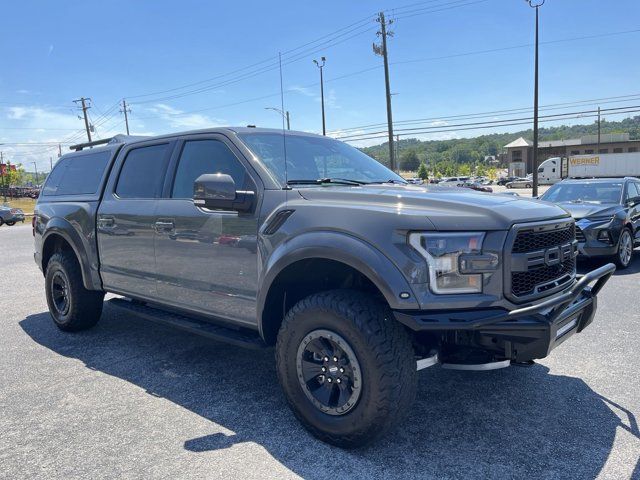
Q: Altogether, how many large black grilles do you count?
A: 1